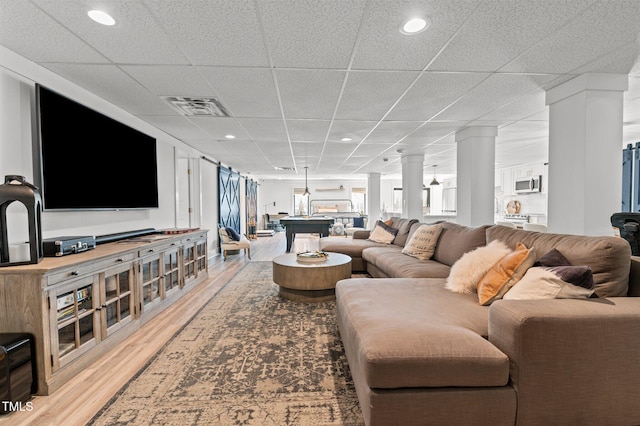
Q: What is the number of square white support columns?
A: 4